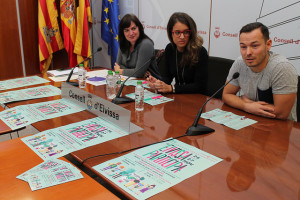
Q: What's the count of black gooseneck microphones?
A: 3